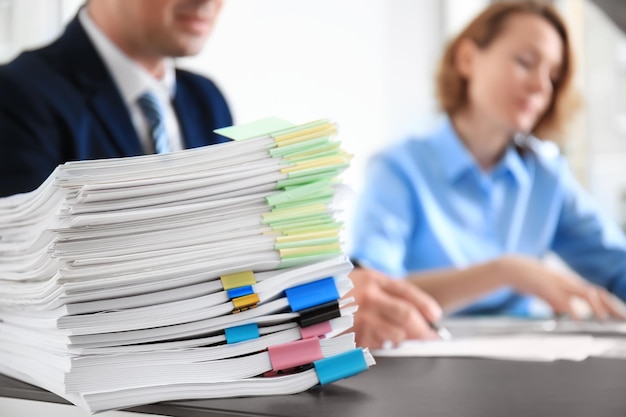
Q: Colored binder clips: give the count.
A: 9